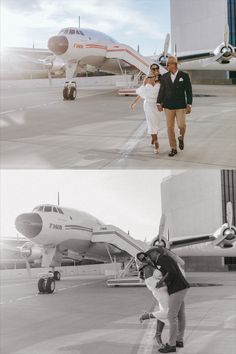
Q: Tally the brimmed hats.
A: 0